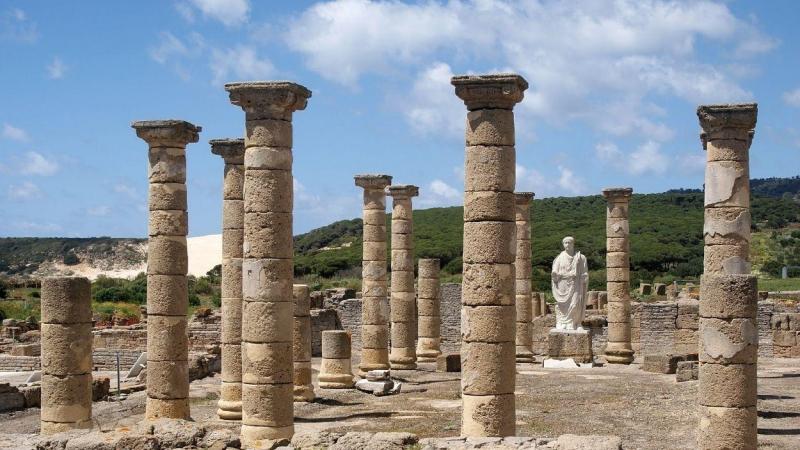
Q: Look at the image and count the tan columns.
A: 13